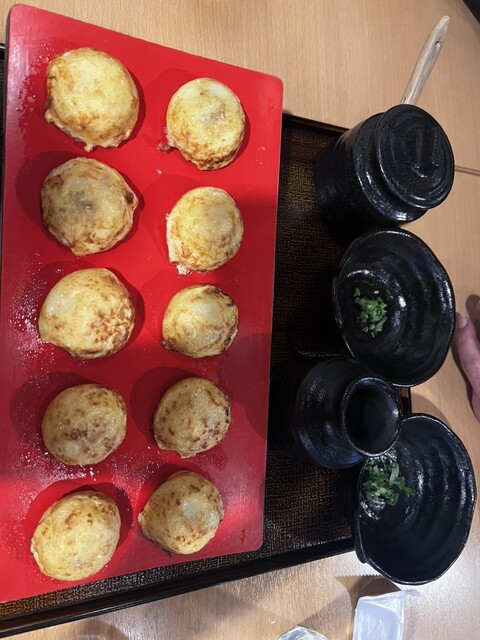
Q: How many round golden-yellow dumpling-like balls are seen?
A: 10